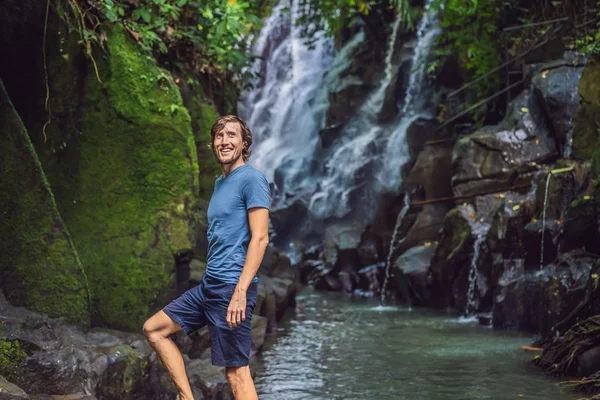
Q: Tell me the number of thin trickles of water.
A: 3